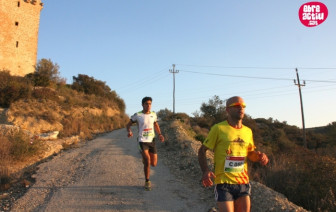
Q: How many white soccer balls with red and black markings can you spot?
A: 0